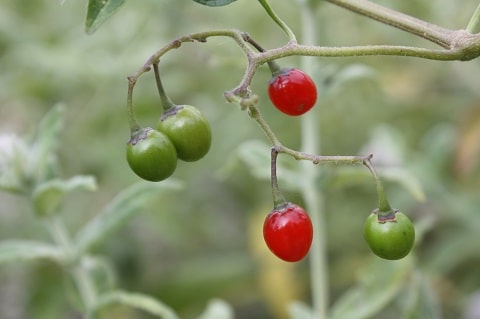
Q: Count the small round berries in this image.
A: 5